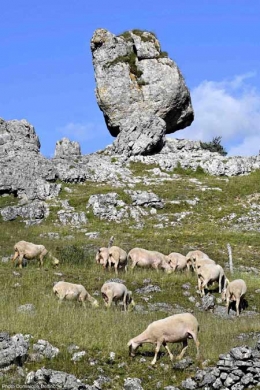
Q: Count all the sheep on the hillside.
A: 12